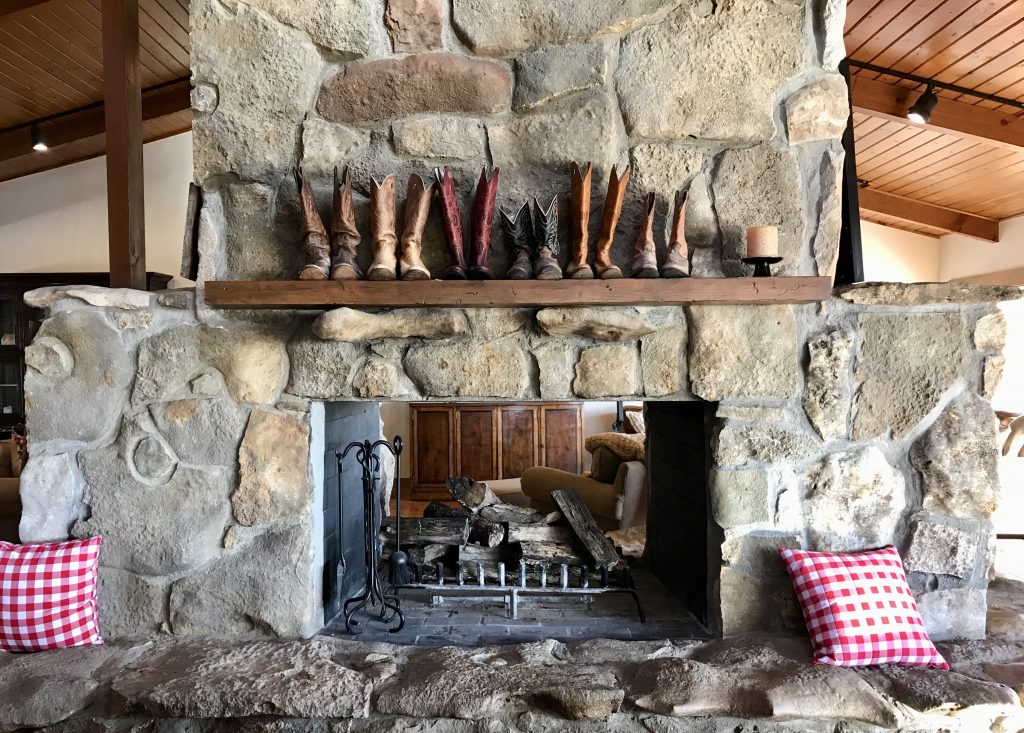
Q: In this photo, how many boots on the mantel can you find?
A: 12